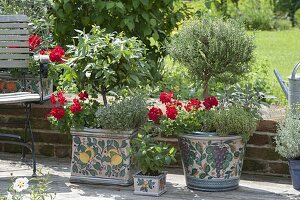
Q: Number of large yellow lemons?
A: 2